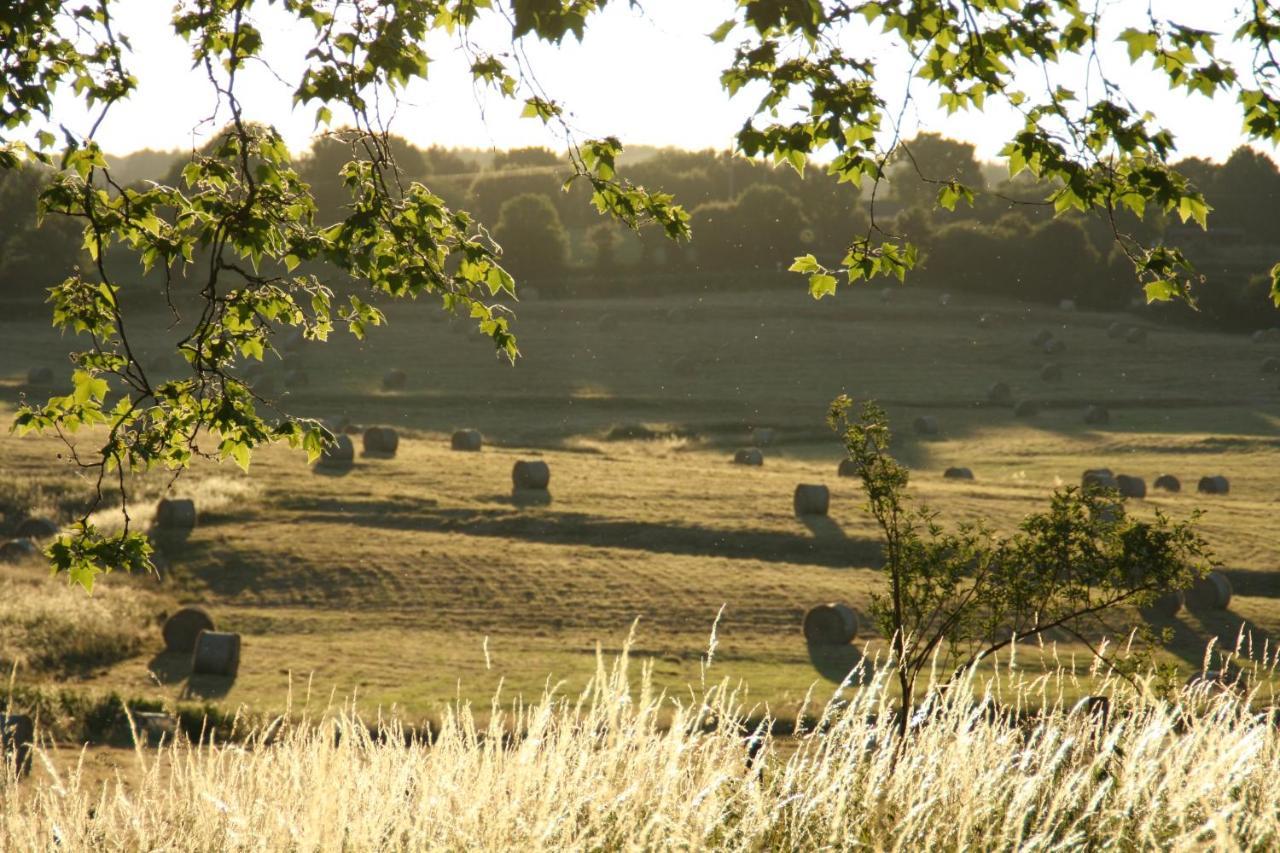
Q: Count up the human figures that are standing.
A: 0